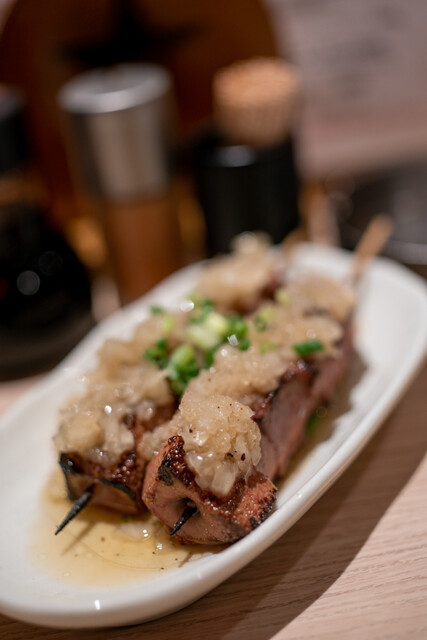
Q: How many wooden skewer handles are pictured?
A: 2